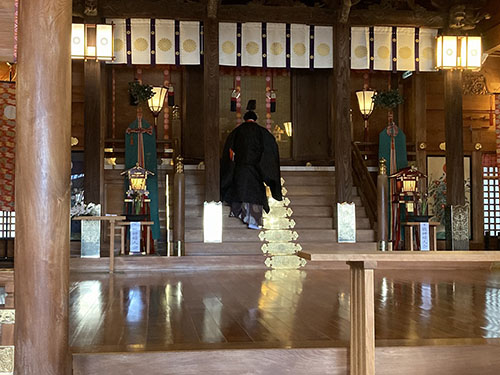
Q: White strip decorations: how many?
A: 13